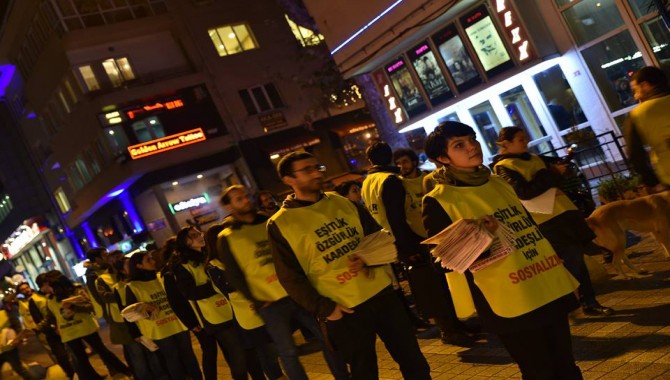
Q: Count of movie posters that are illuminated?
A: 4